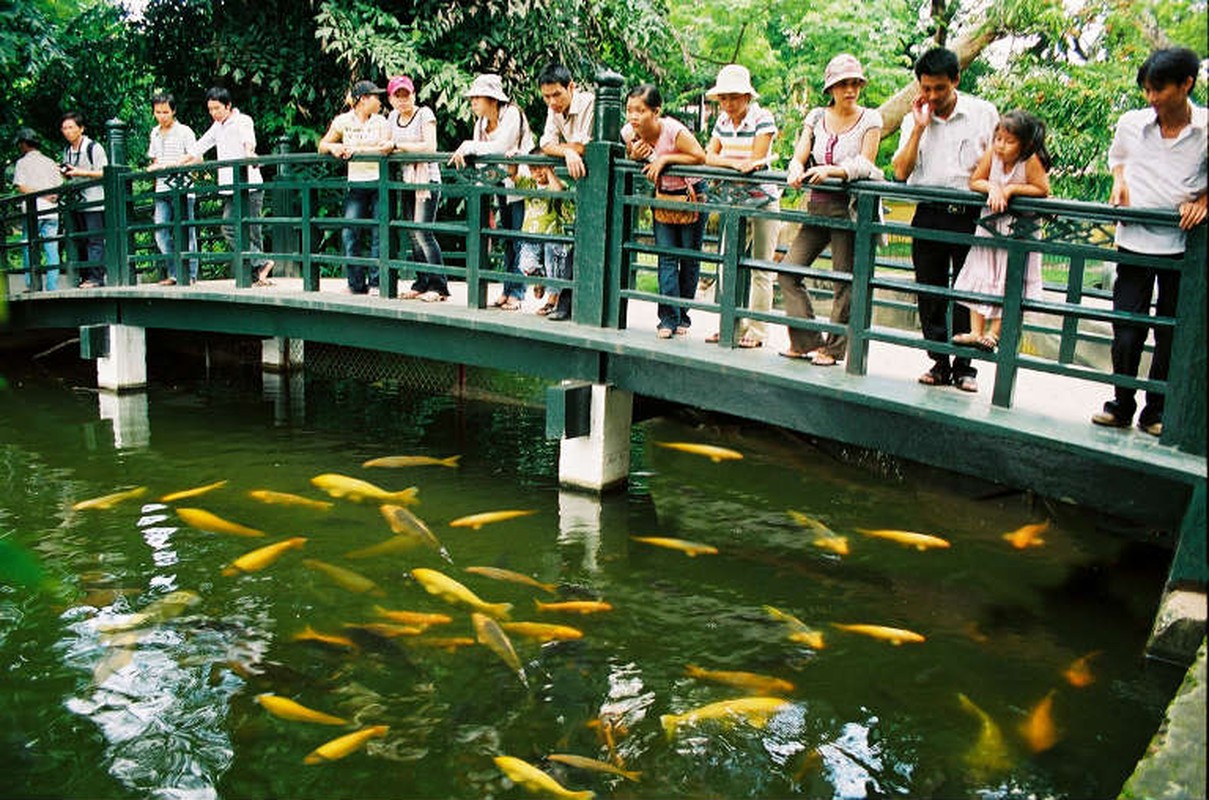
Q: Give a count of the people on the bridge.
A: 15